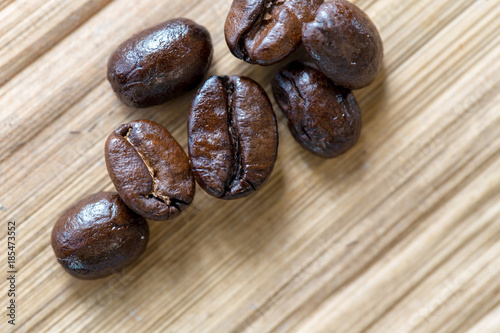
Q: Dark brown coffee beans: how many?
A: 7